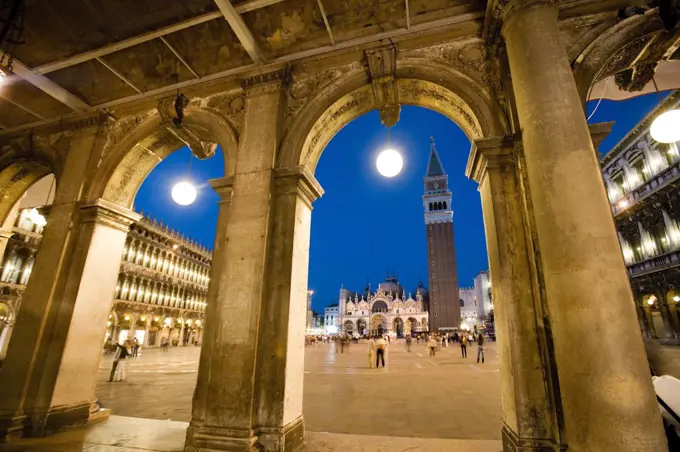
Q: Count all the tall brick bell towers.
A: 1